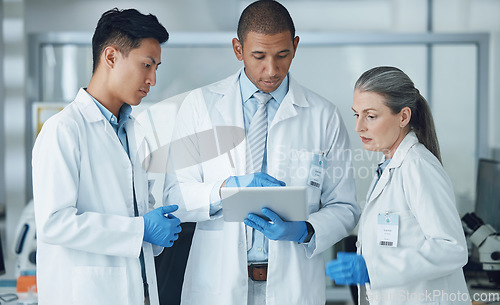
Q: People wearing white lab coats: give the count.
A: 3